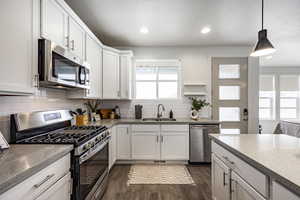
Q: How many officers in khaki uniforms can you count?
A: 0